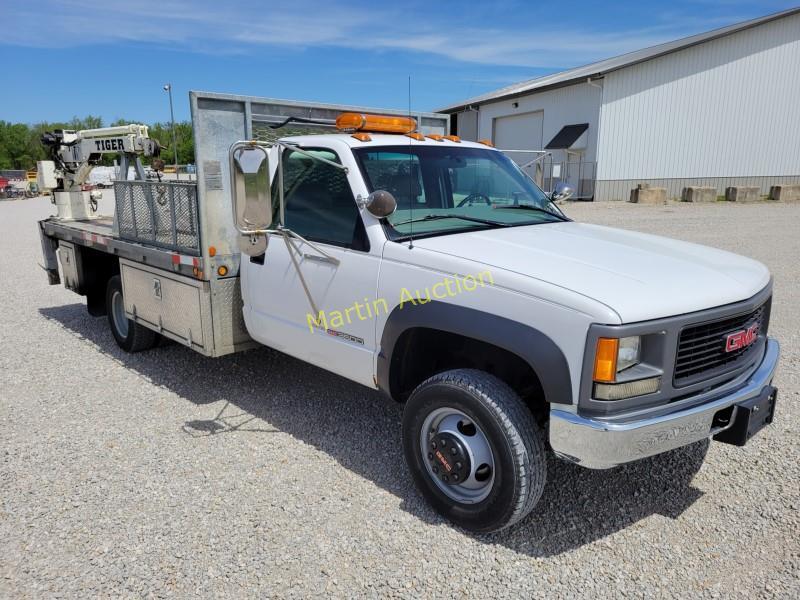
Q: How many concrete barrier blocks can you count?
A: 4